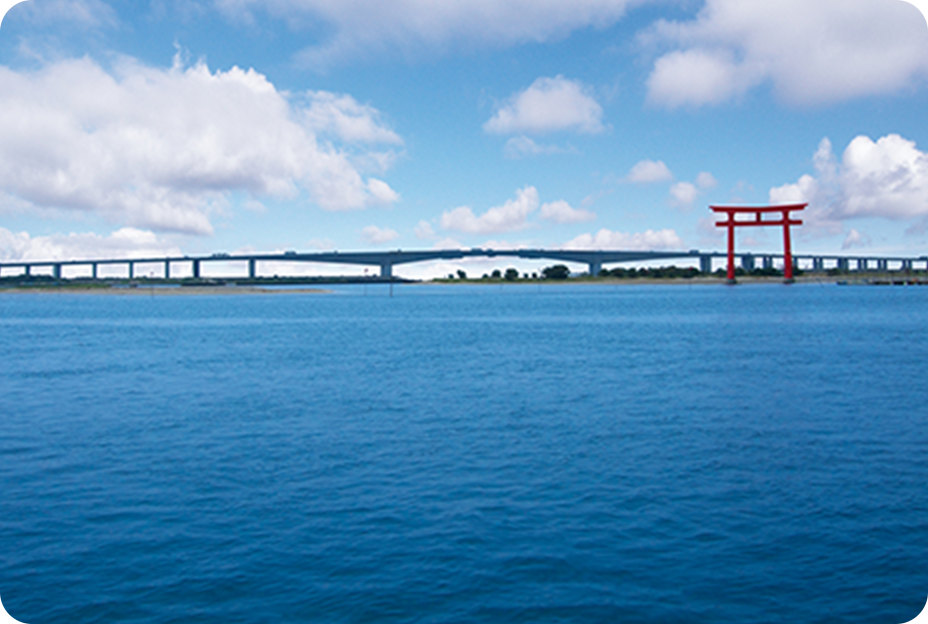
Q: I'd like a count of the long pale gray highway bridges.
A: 1